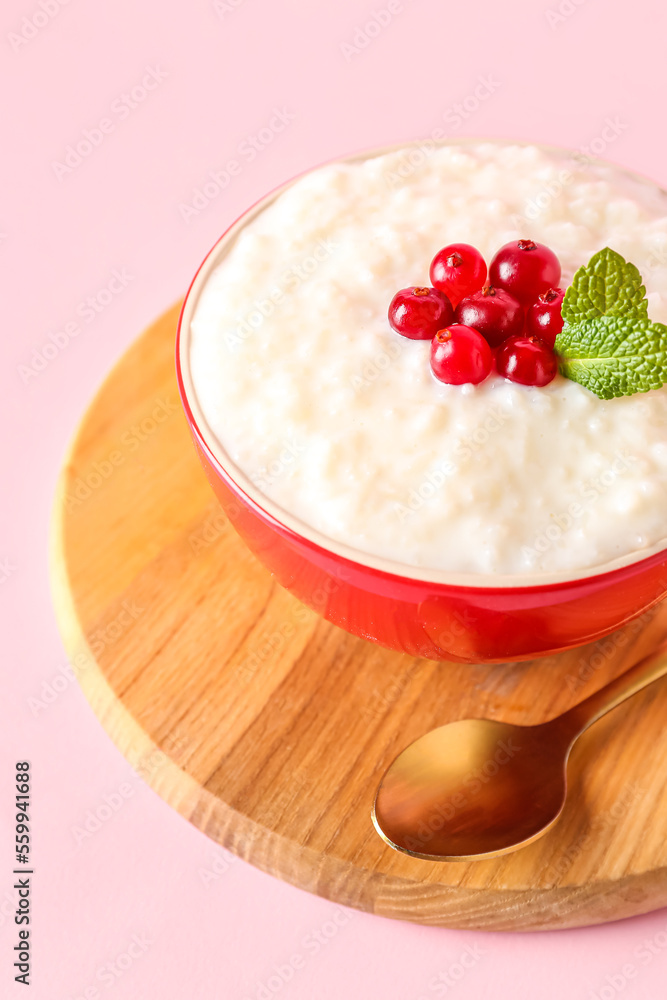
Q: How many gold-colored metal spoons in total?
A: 1